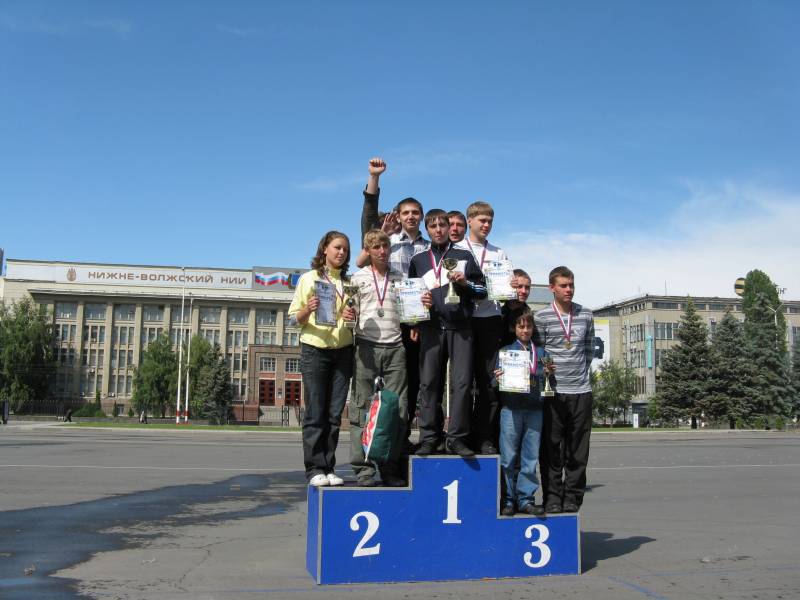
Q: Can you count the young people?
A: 10